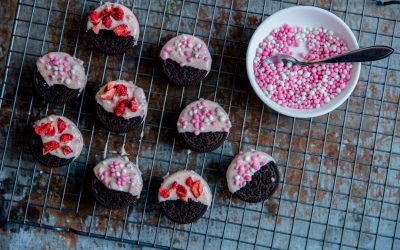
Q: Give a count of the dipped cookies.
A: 9